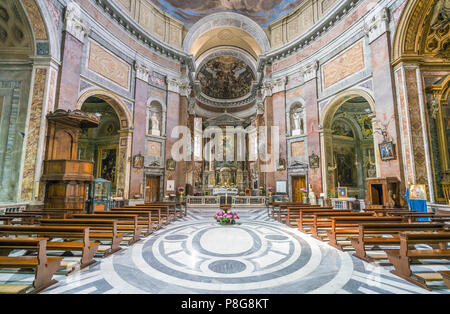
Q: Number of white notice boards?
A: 2